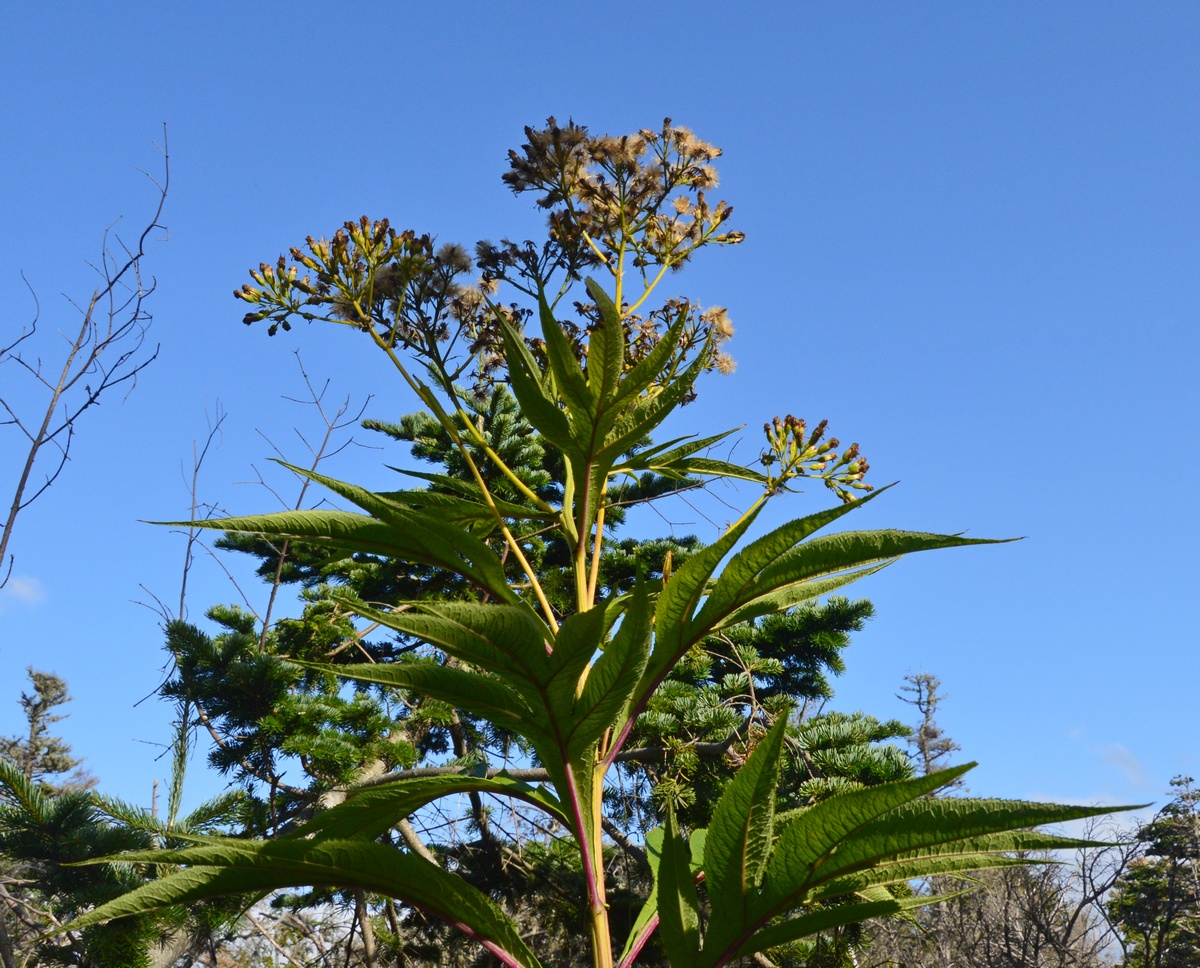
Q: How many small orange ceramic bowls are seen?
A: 0